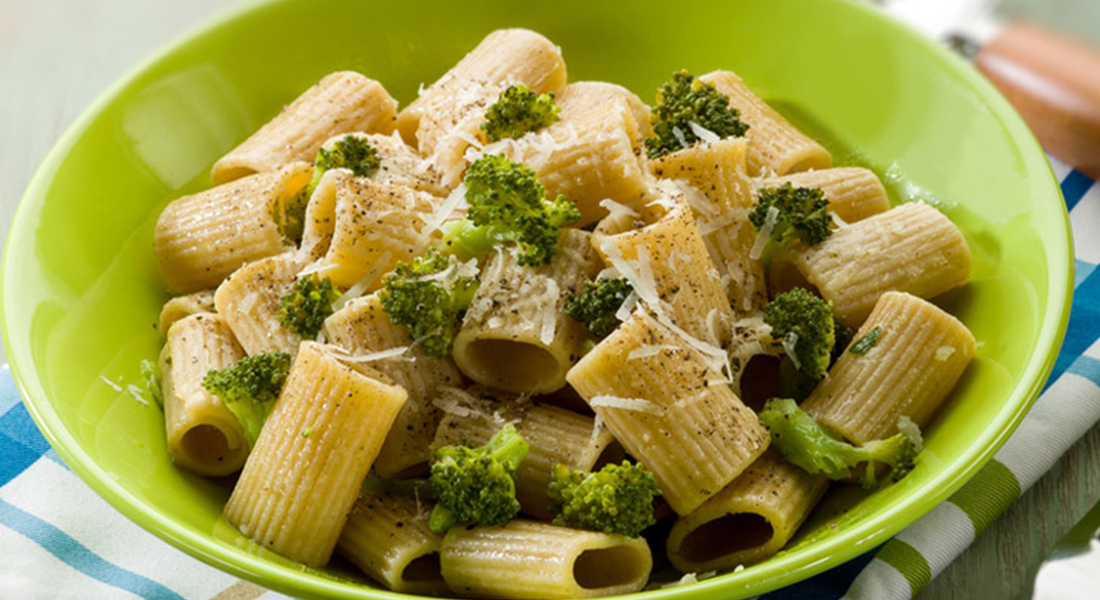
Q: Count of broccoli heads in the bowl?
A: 13